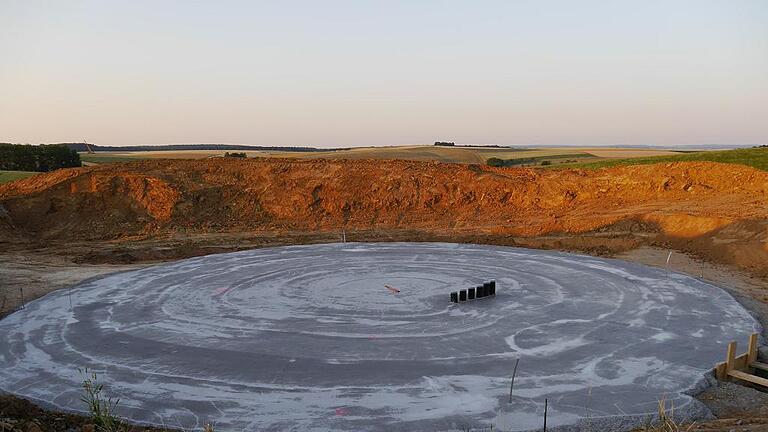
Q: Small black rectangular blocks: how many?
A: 6